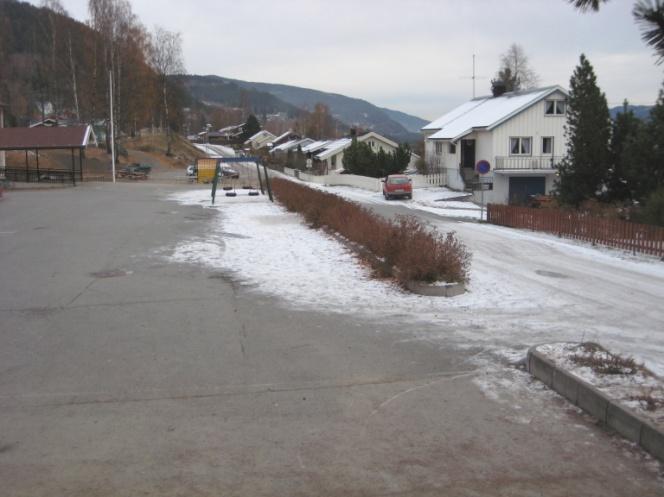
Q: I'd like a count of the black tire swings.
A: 4